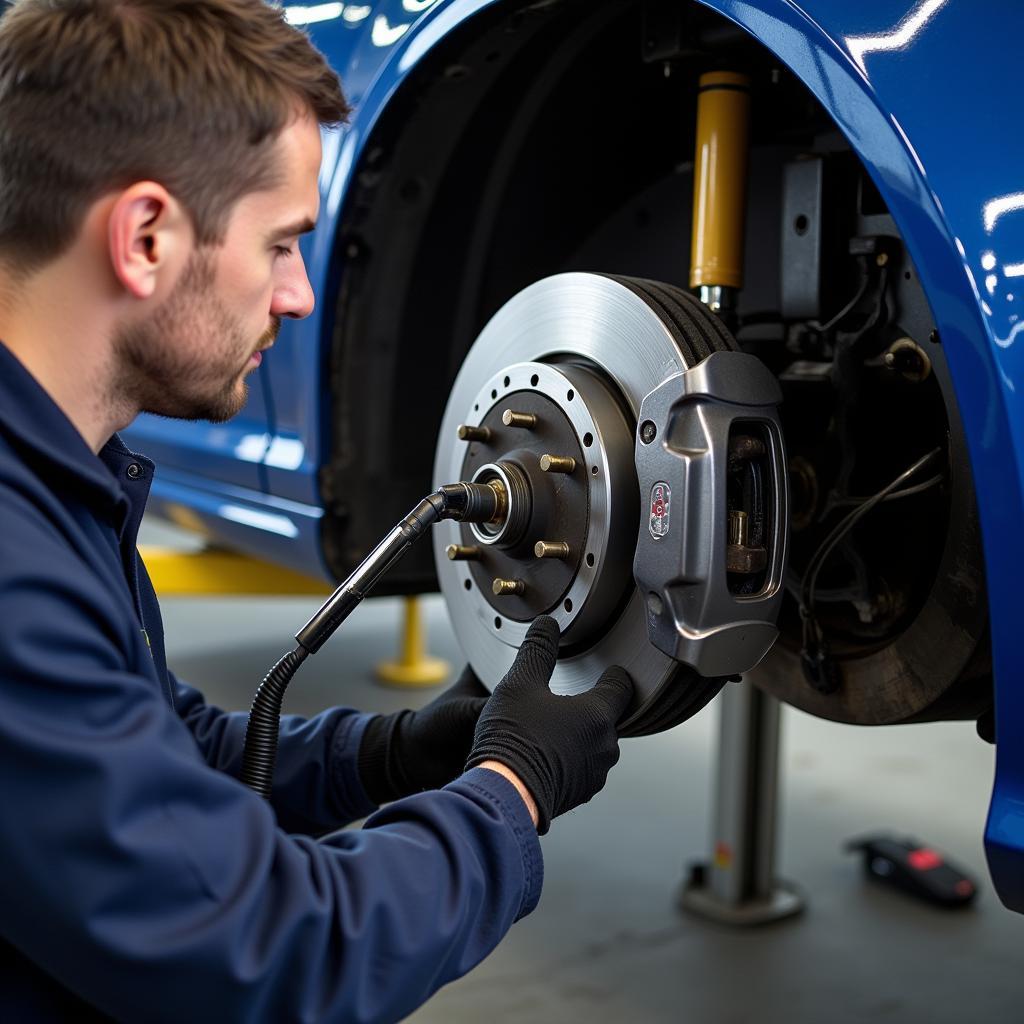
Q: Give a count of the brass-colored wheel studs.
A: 6